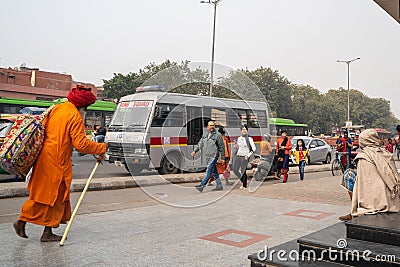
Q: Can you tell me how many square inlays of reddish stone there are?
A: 2